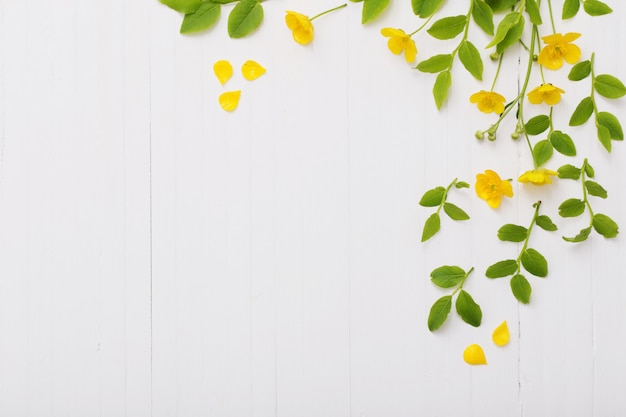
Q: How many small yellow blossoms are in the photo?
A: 7